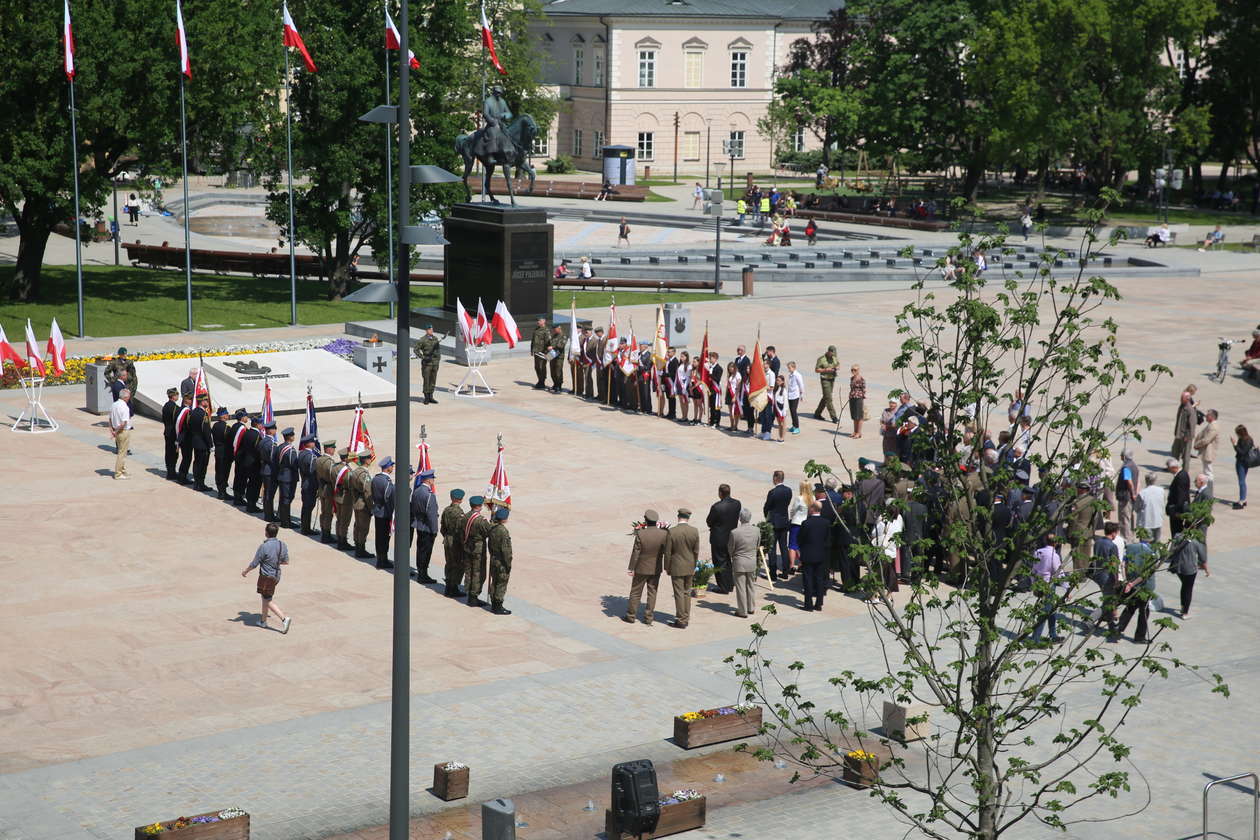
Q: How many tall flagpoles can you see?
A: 5